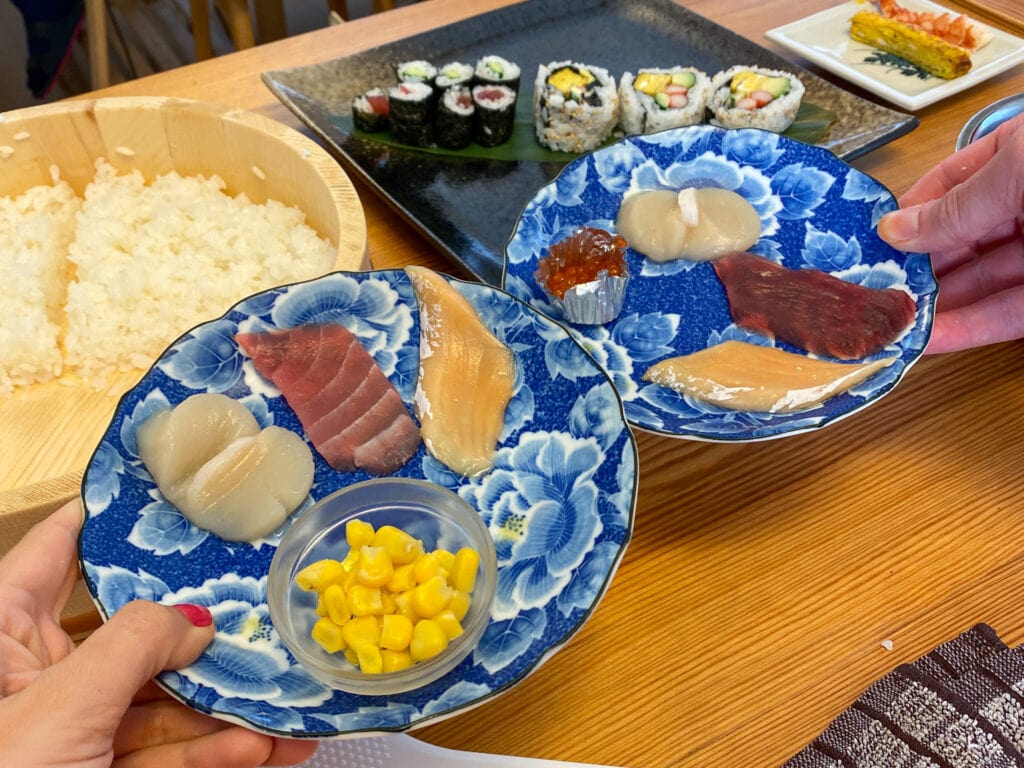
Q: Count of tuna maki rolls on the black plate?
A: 4